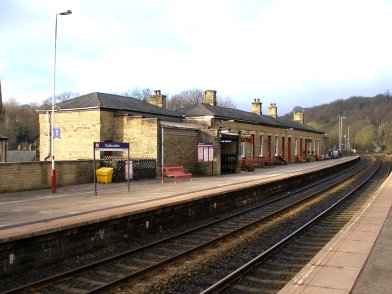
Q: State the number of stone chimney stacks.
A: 5